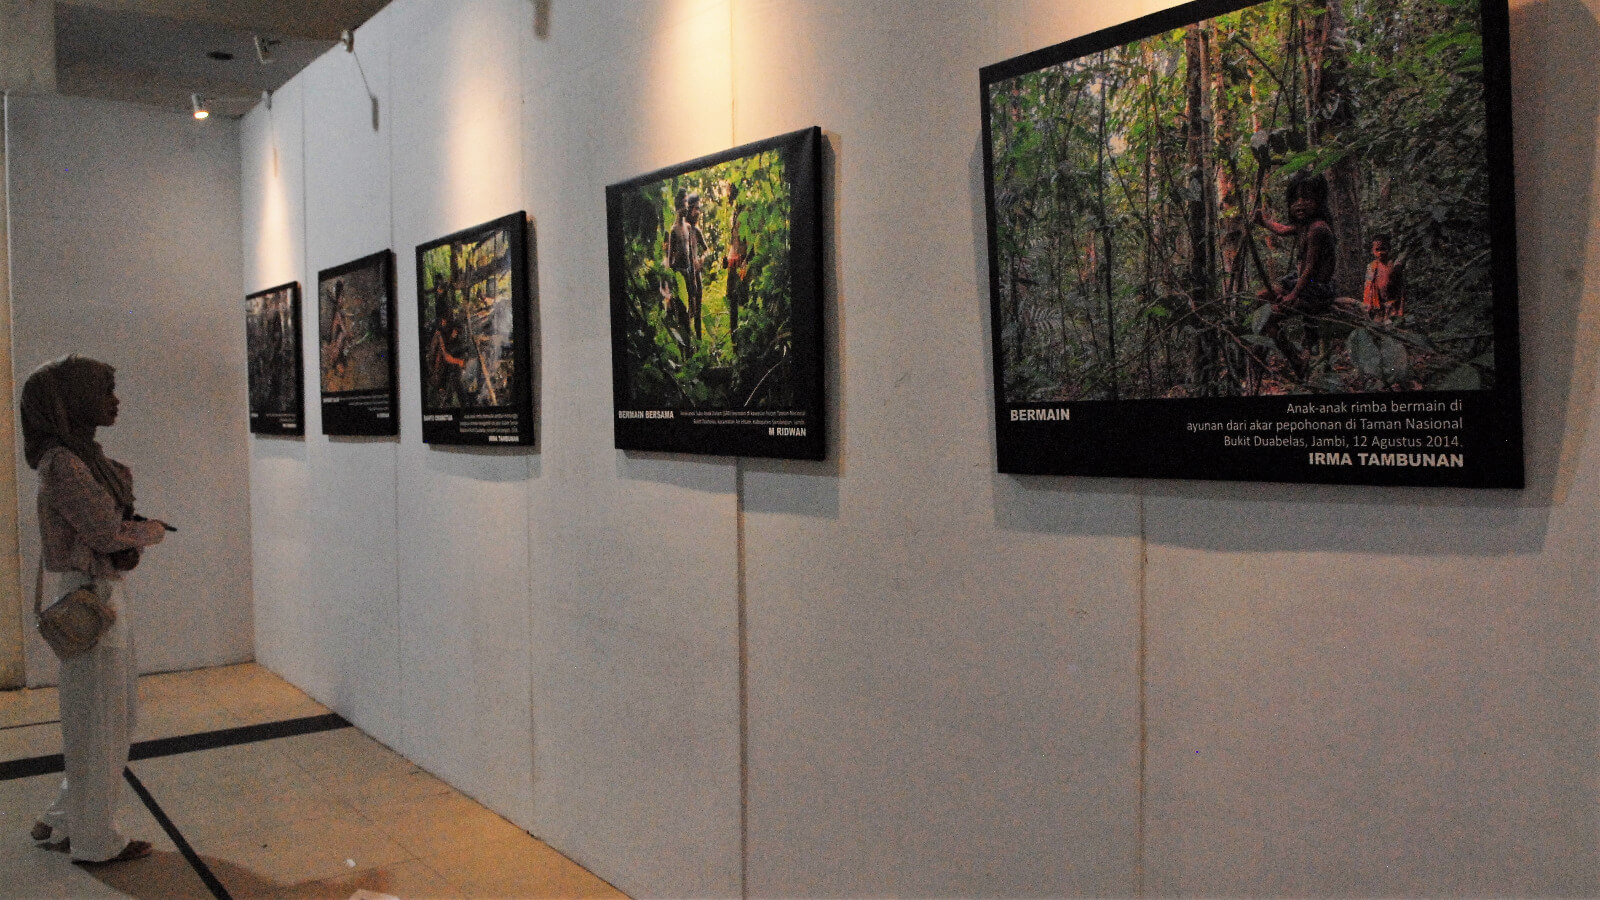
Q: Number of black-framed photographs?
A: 5